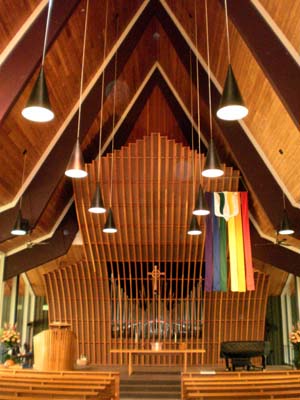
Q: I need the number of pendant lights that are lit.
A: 10